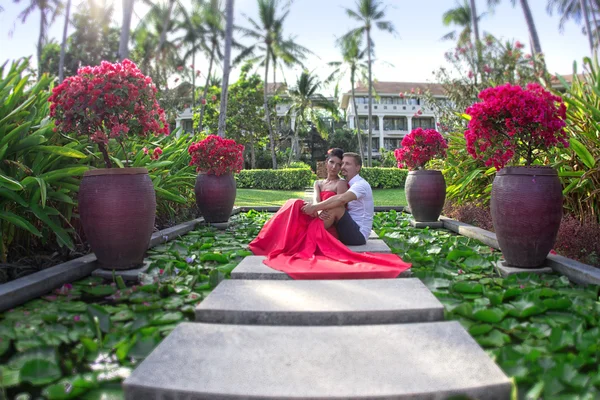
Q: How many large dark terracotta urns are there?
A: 4